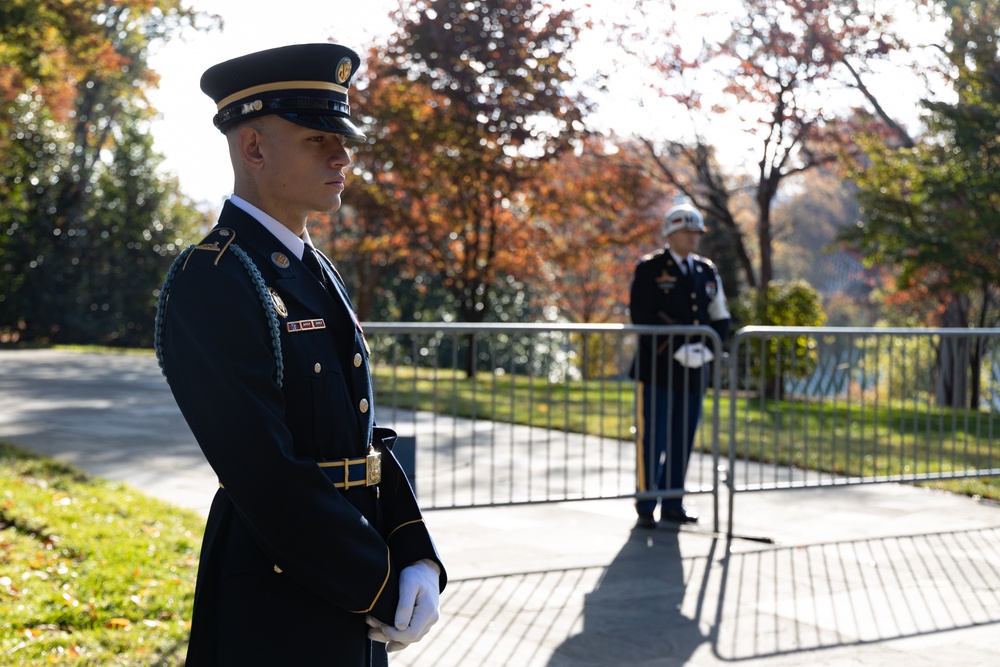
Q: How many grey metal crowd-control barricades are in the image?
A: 2